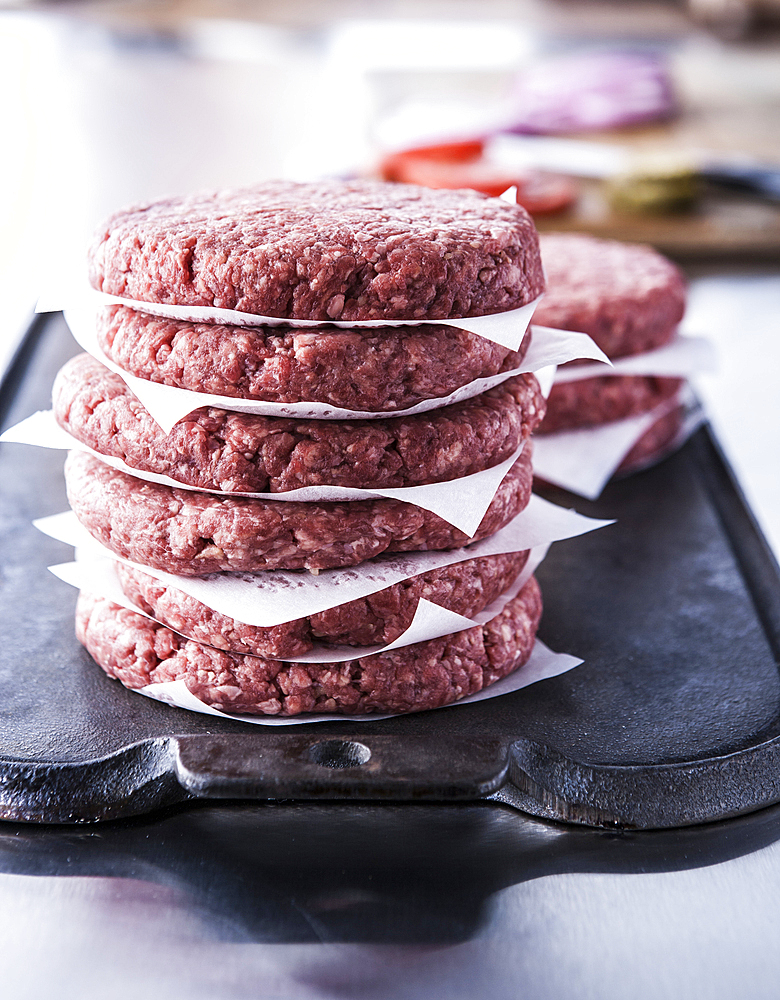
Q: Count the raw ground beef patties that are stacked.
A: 9